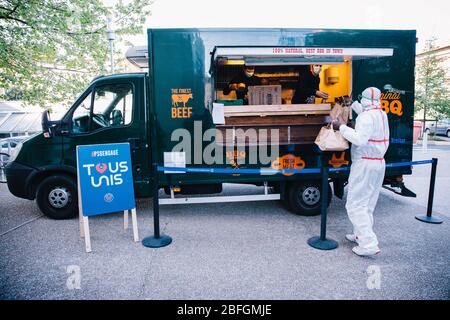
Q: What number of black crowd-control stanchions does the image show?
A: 3